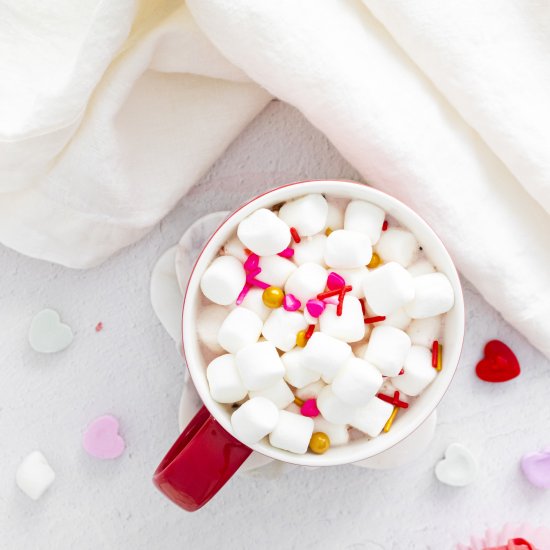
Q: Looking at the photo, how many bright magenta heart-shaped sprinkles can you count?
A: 6